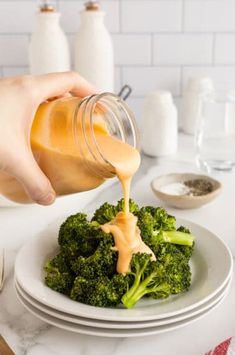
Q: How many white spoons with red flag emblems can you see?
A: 0